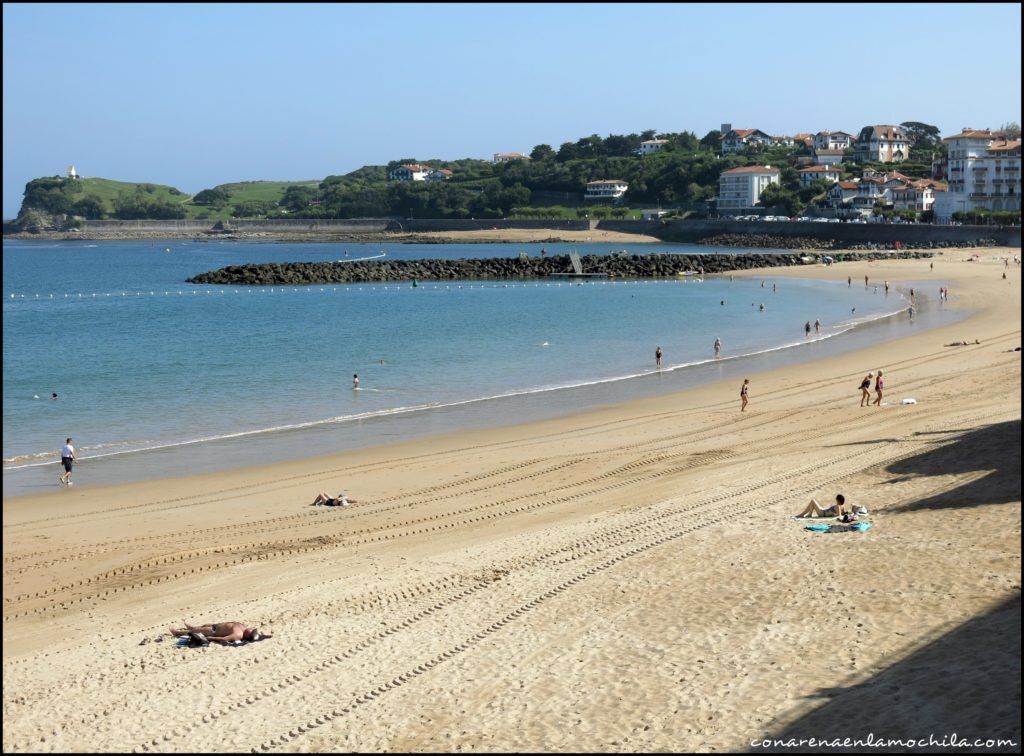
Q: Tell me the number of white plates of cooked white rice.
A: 0